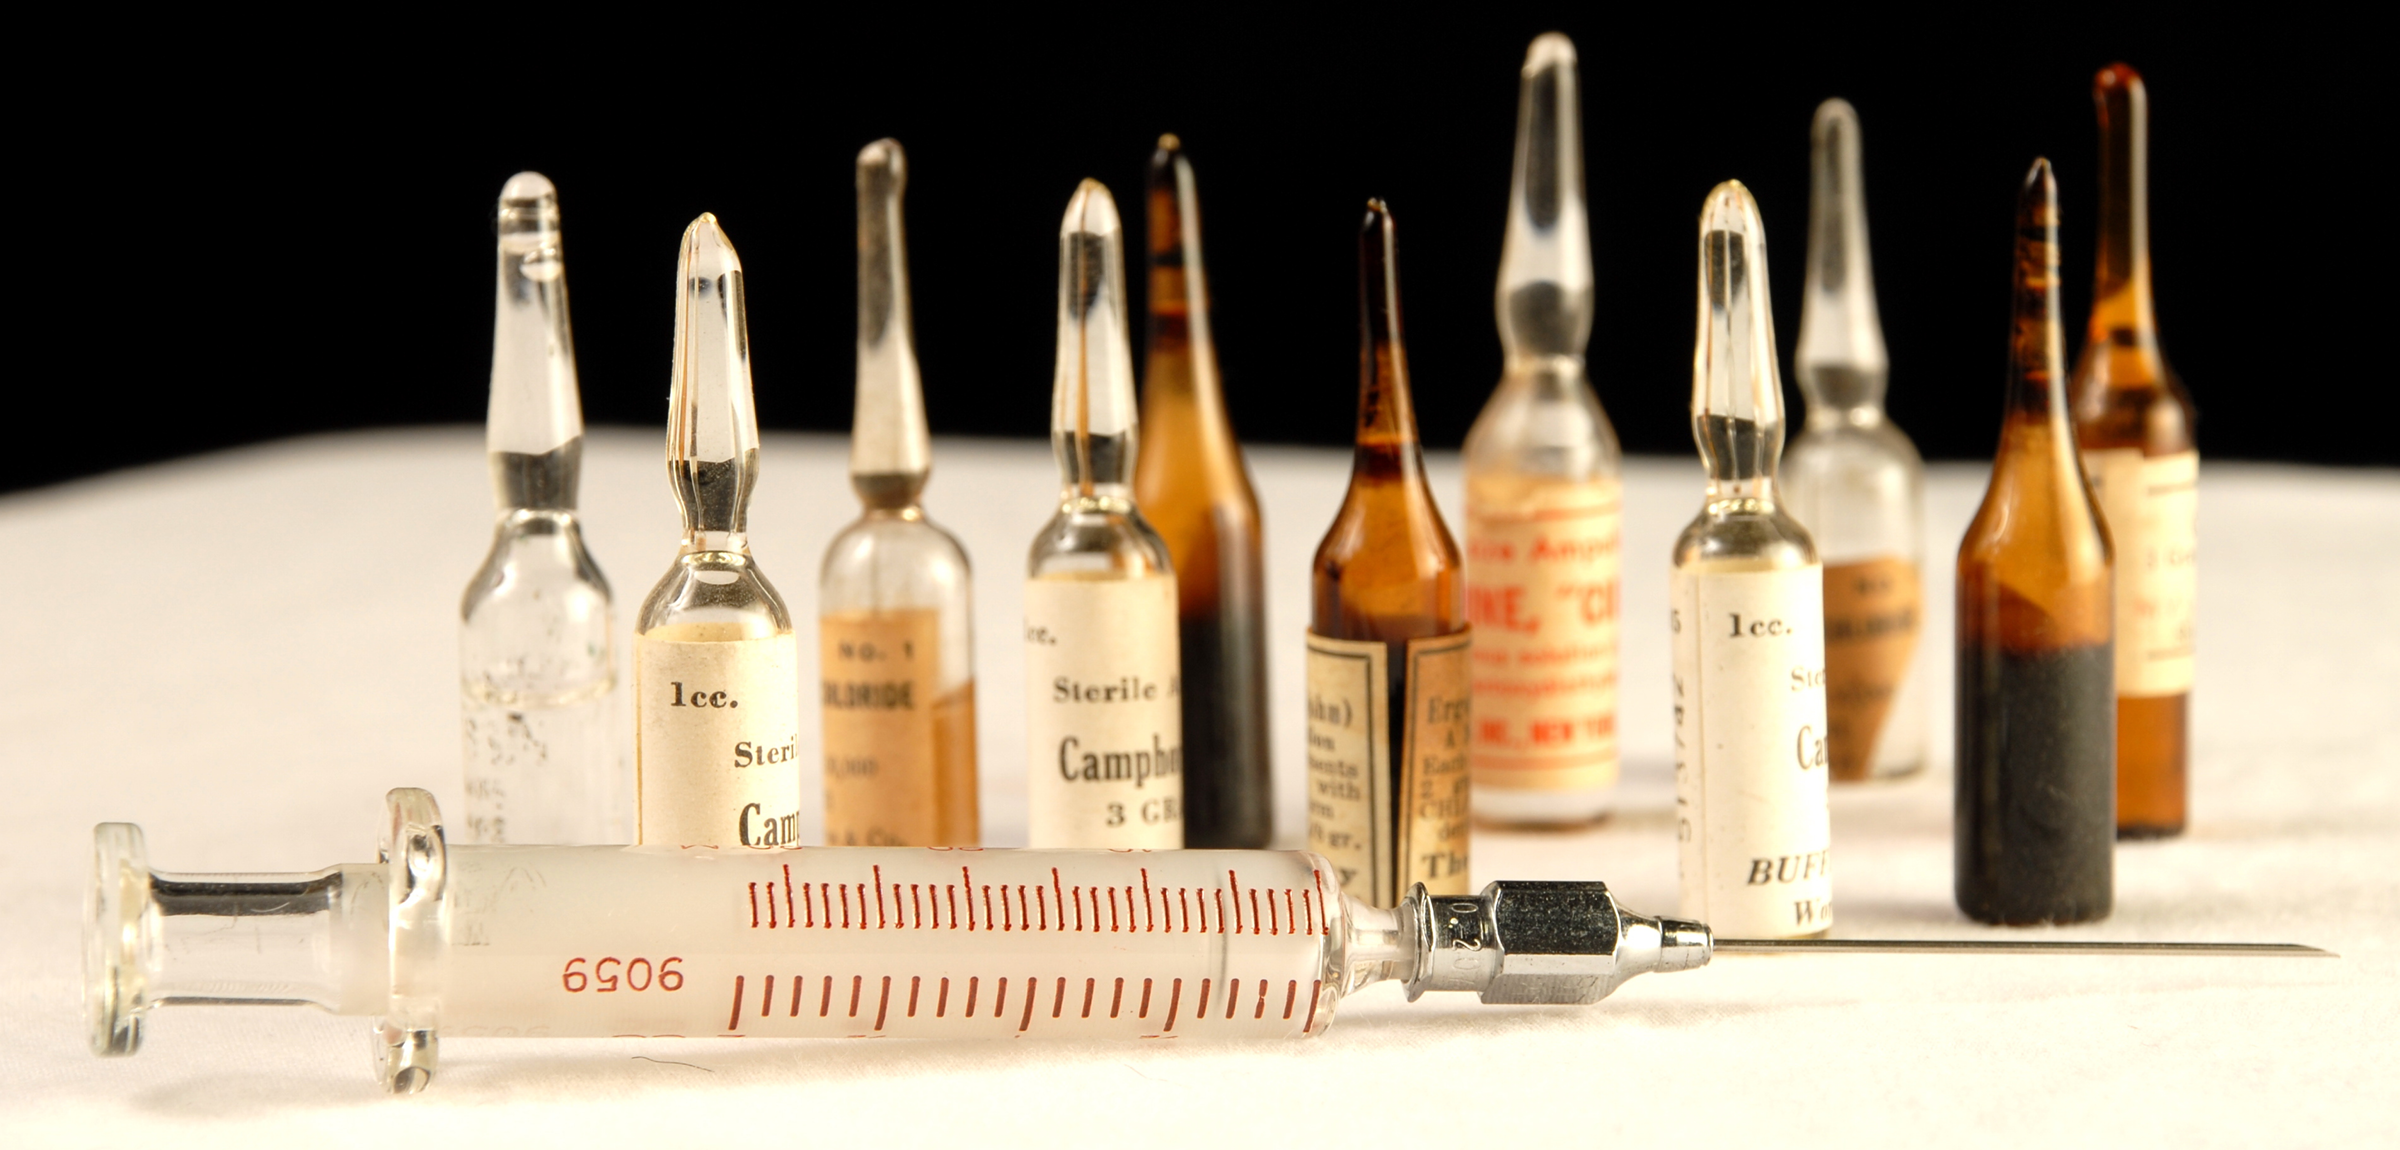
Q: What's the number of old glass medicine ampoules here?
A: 11